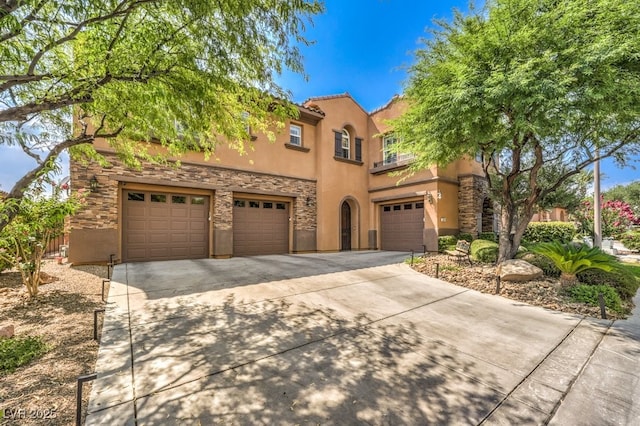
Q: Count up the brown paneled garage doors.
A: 3